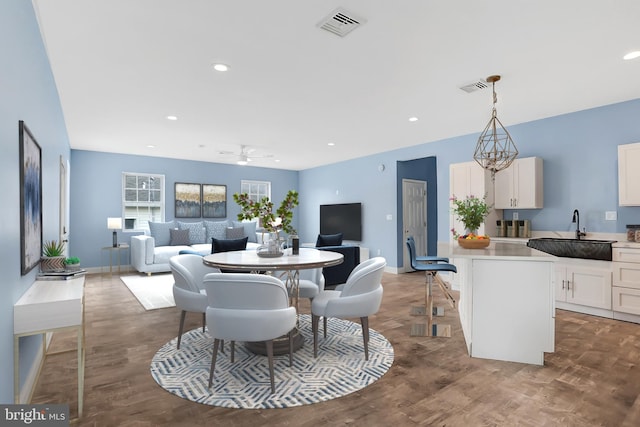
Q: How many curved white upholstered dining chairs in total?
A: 4